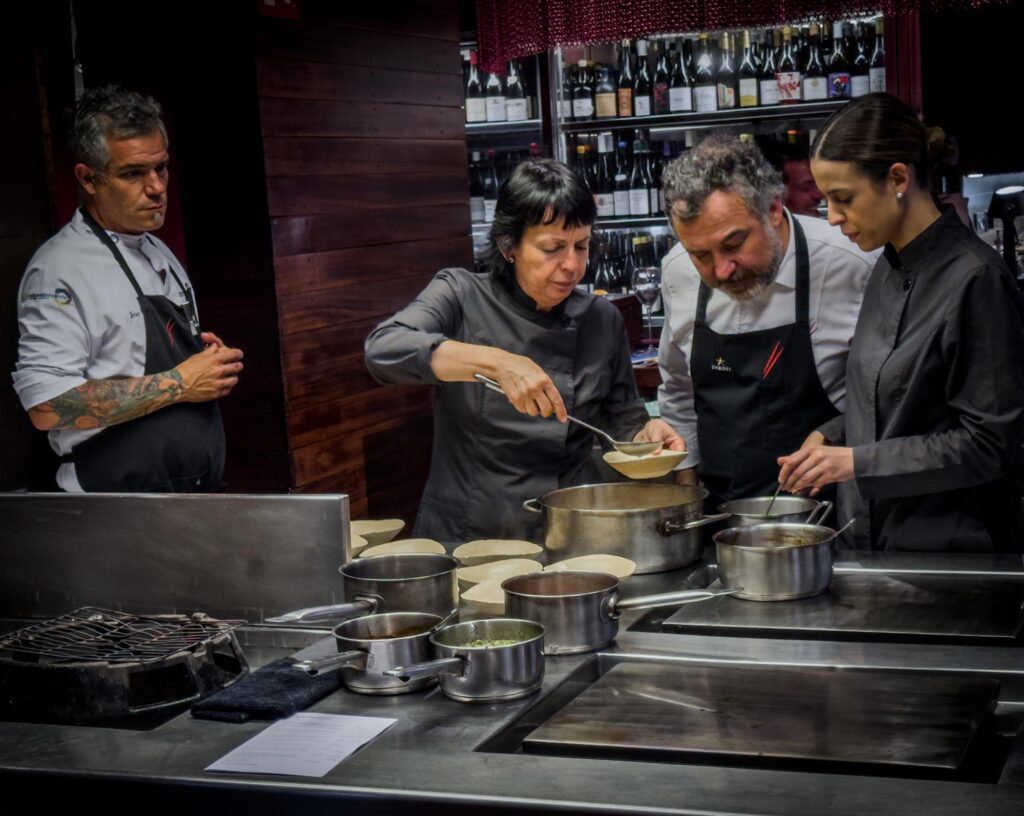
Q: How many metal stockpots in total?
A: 7